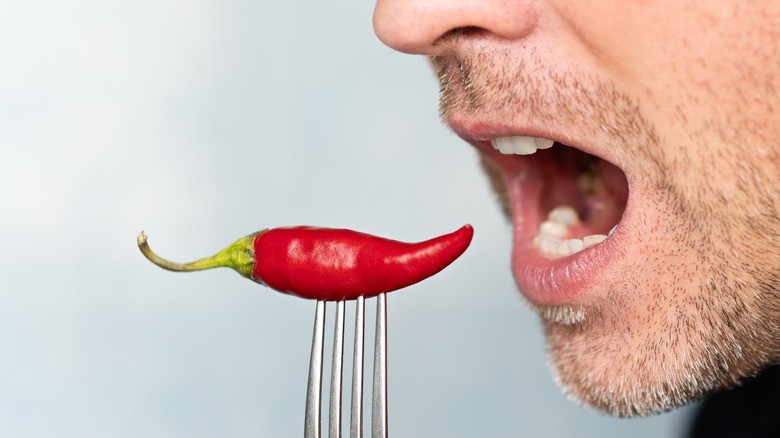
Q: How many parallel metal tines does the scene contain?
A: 4